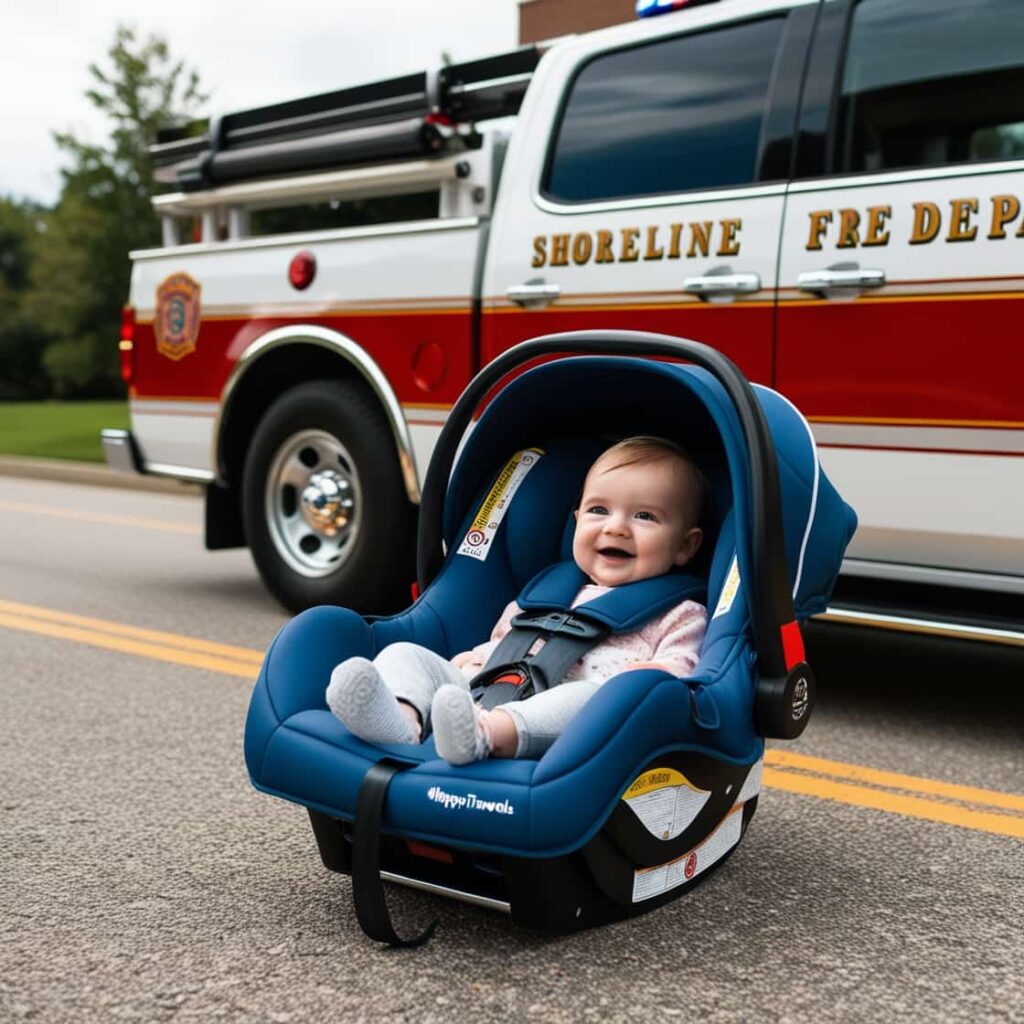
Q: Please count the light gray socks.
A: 2